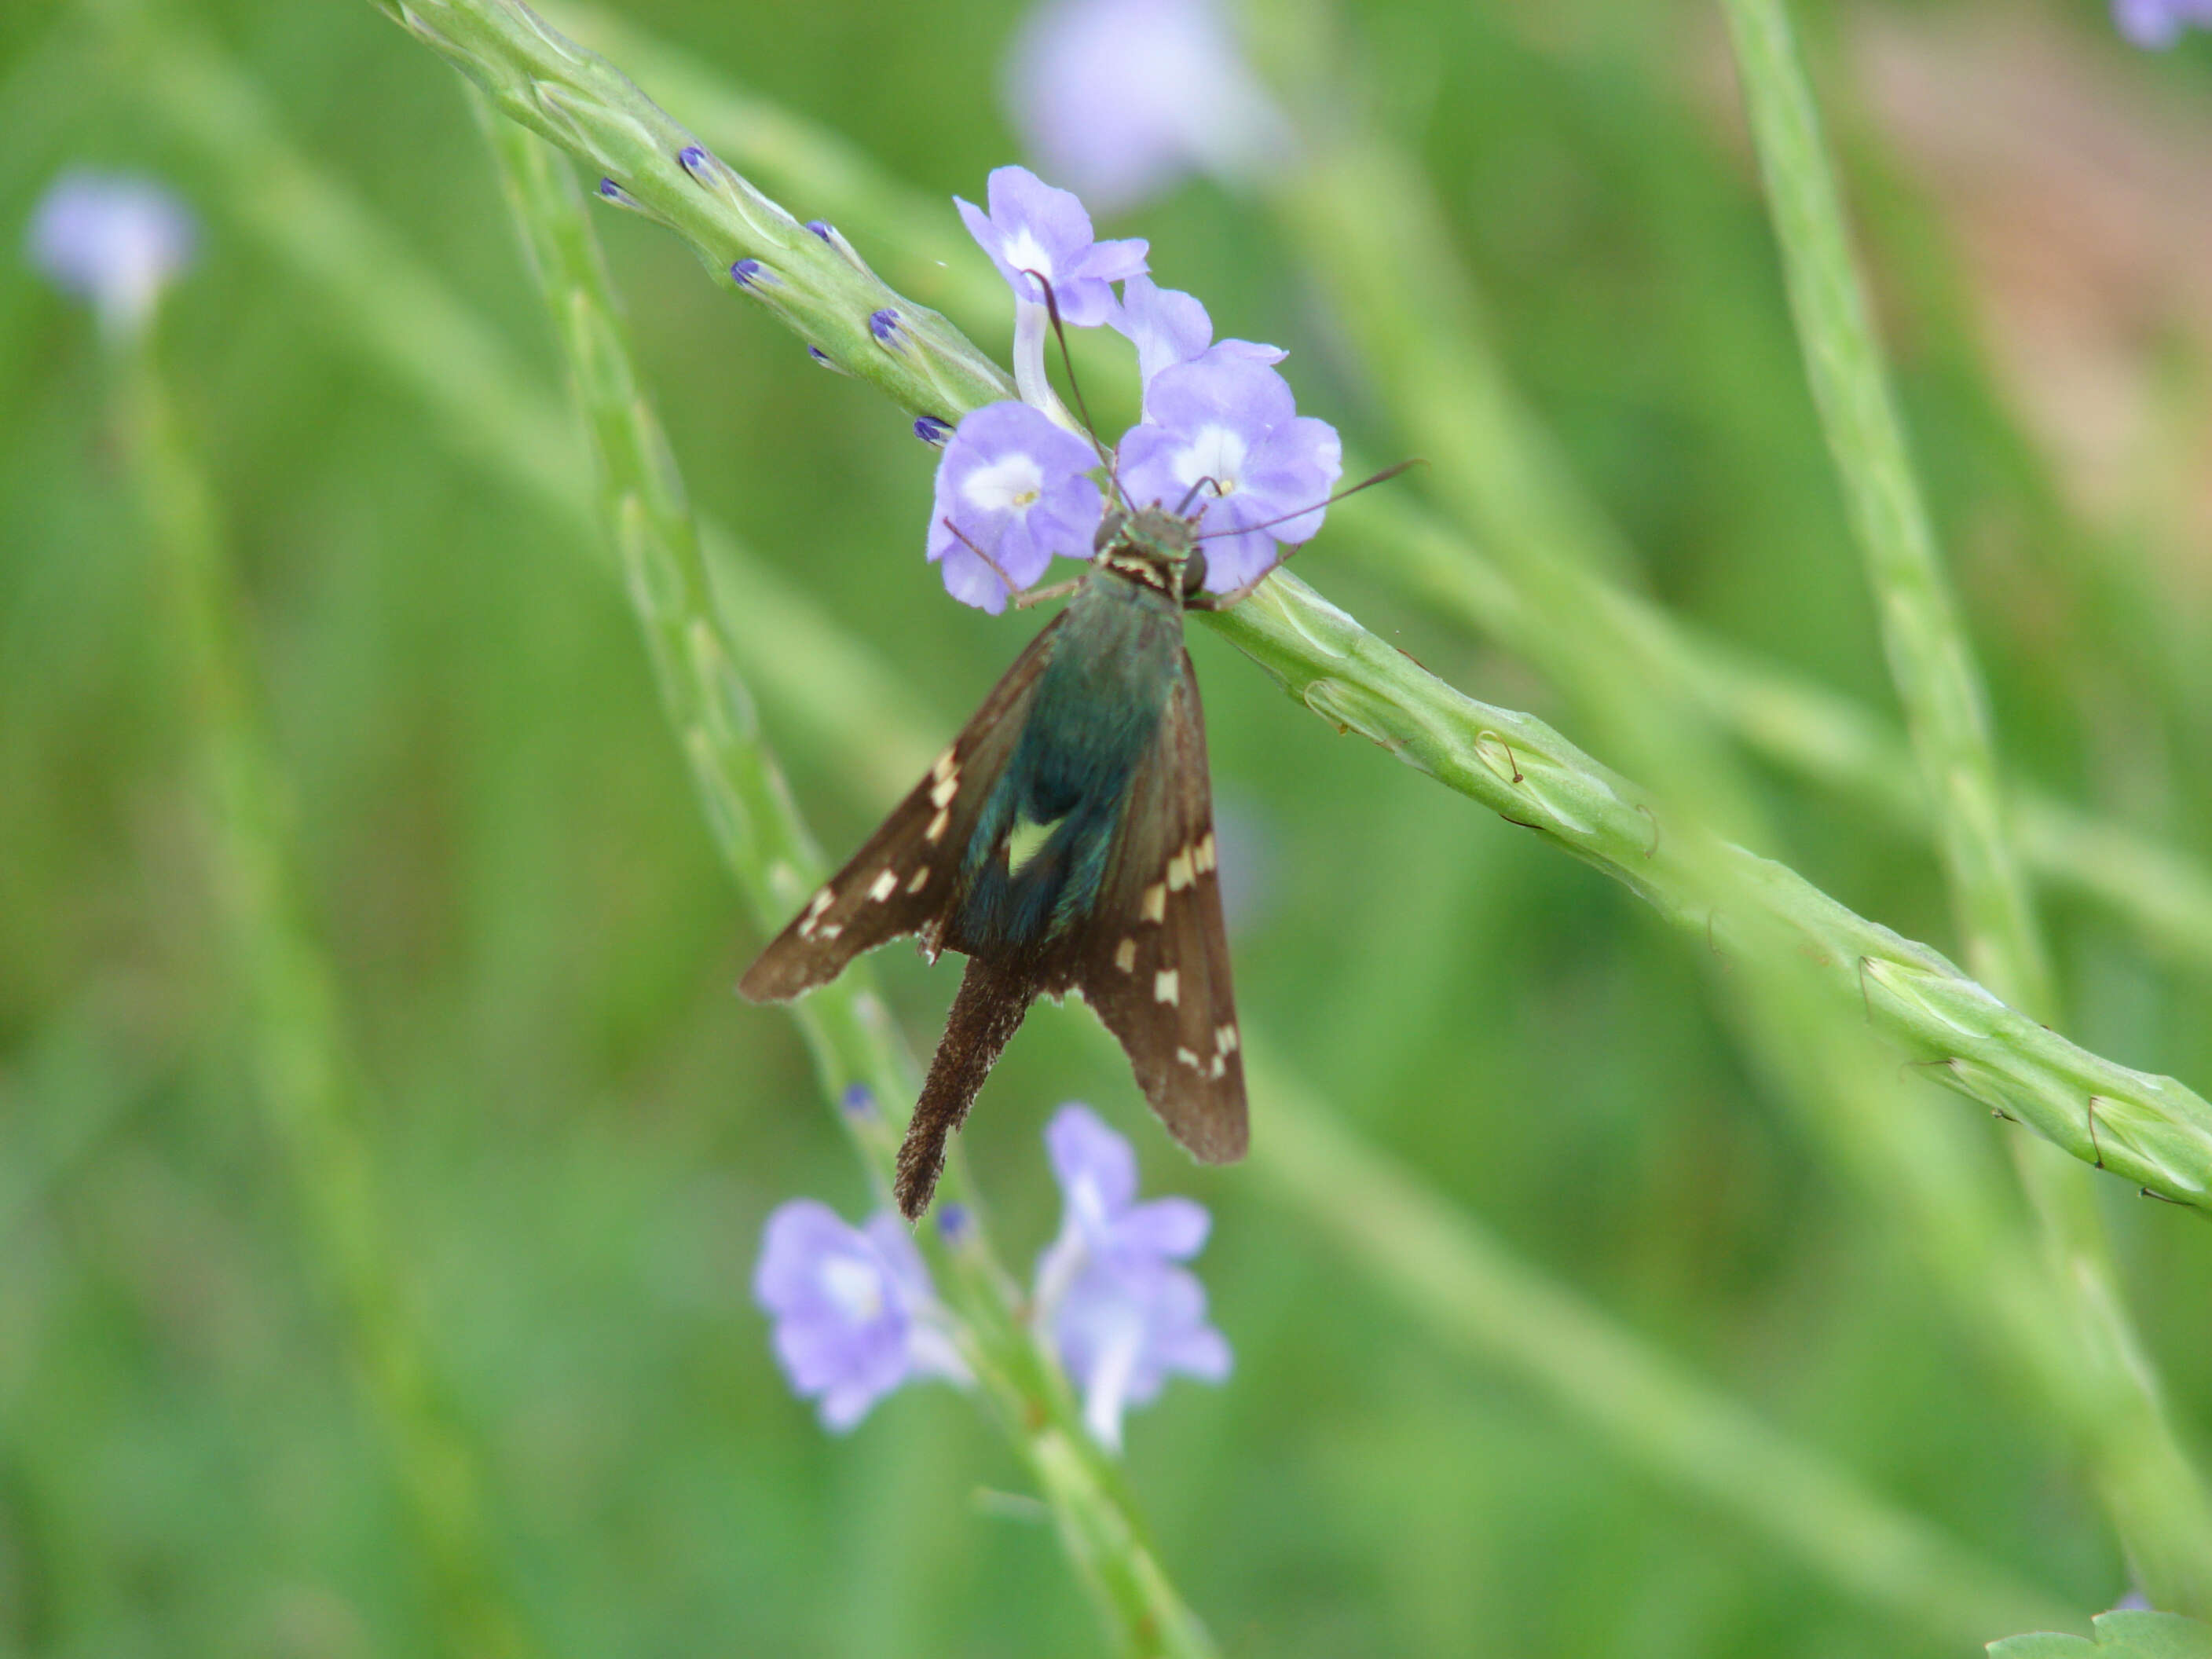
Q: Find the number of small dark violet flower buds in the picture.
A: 9